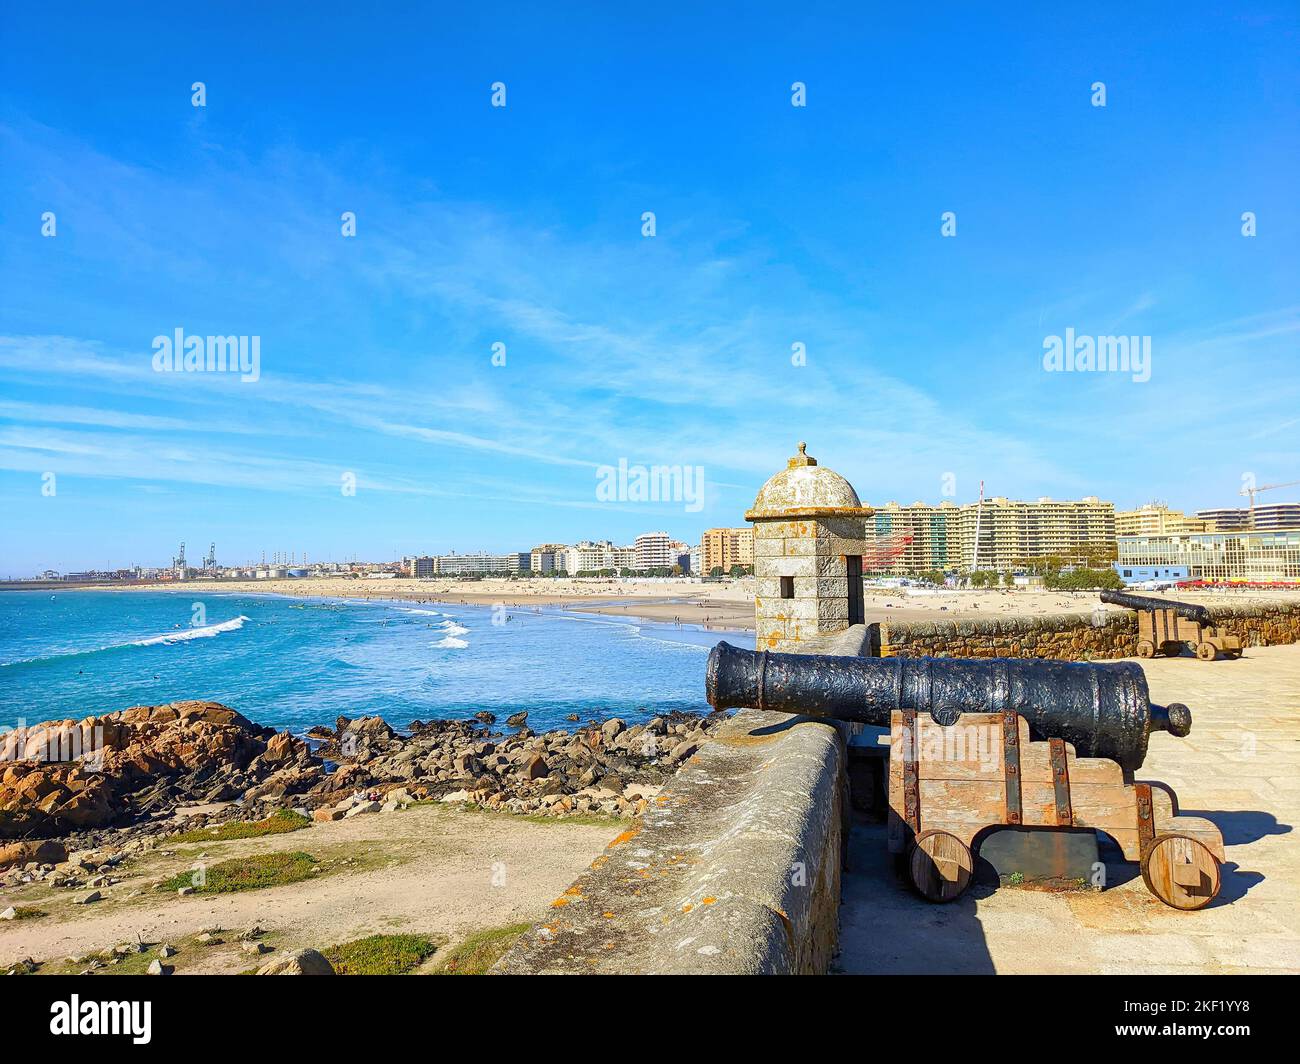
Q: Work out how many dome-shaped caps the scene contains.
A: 1